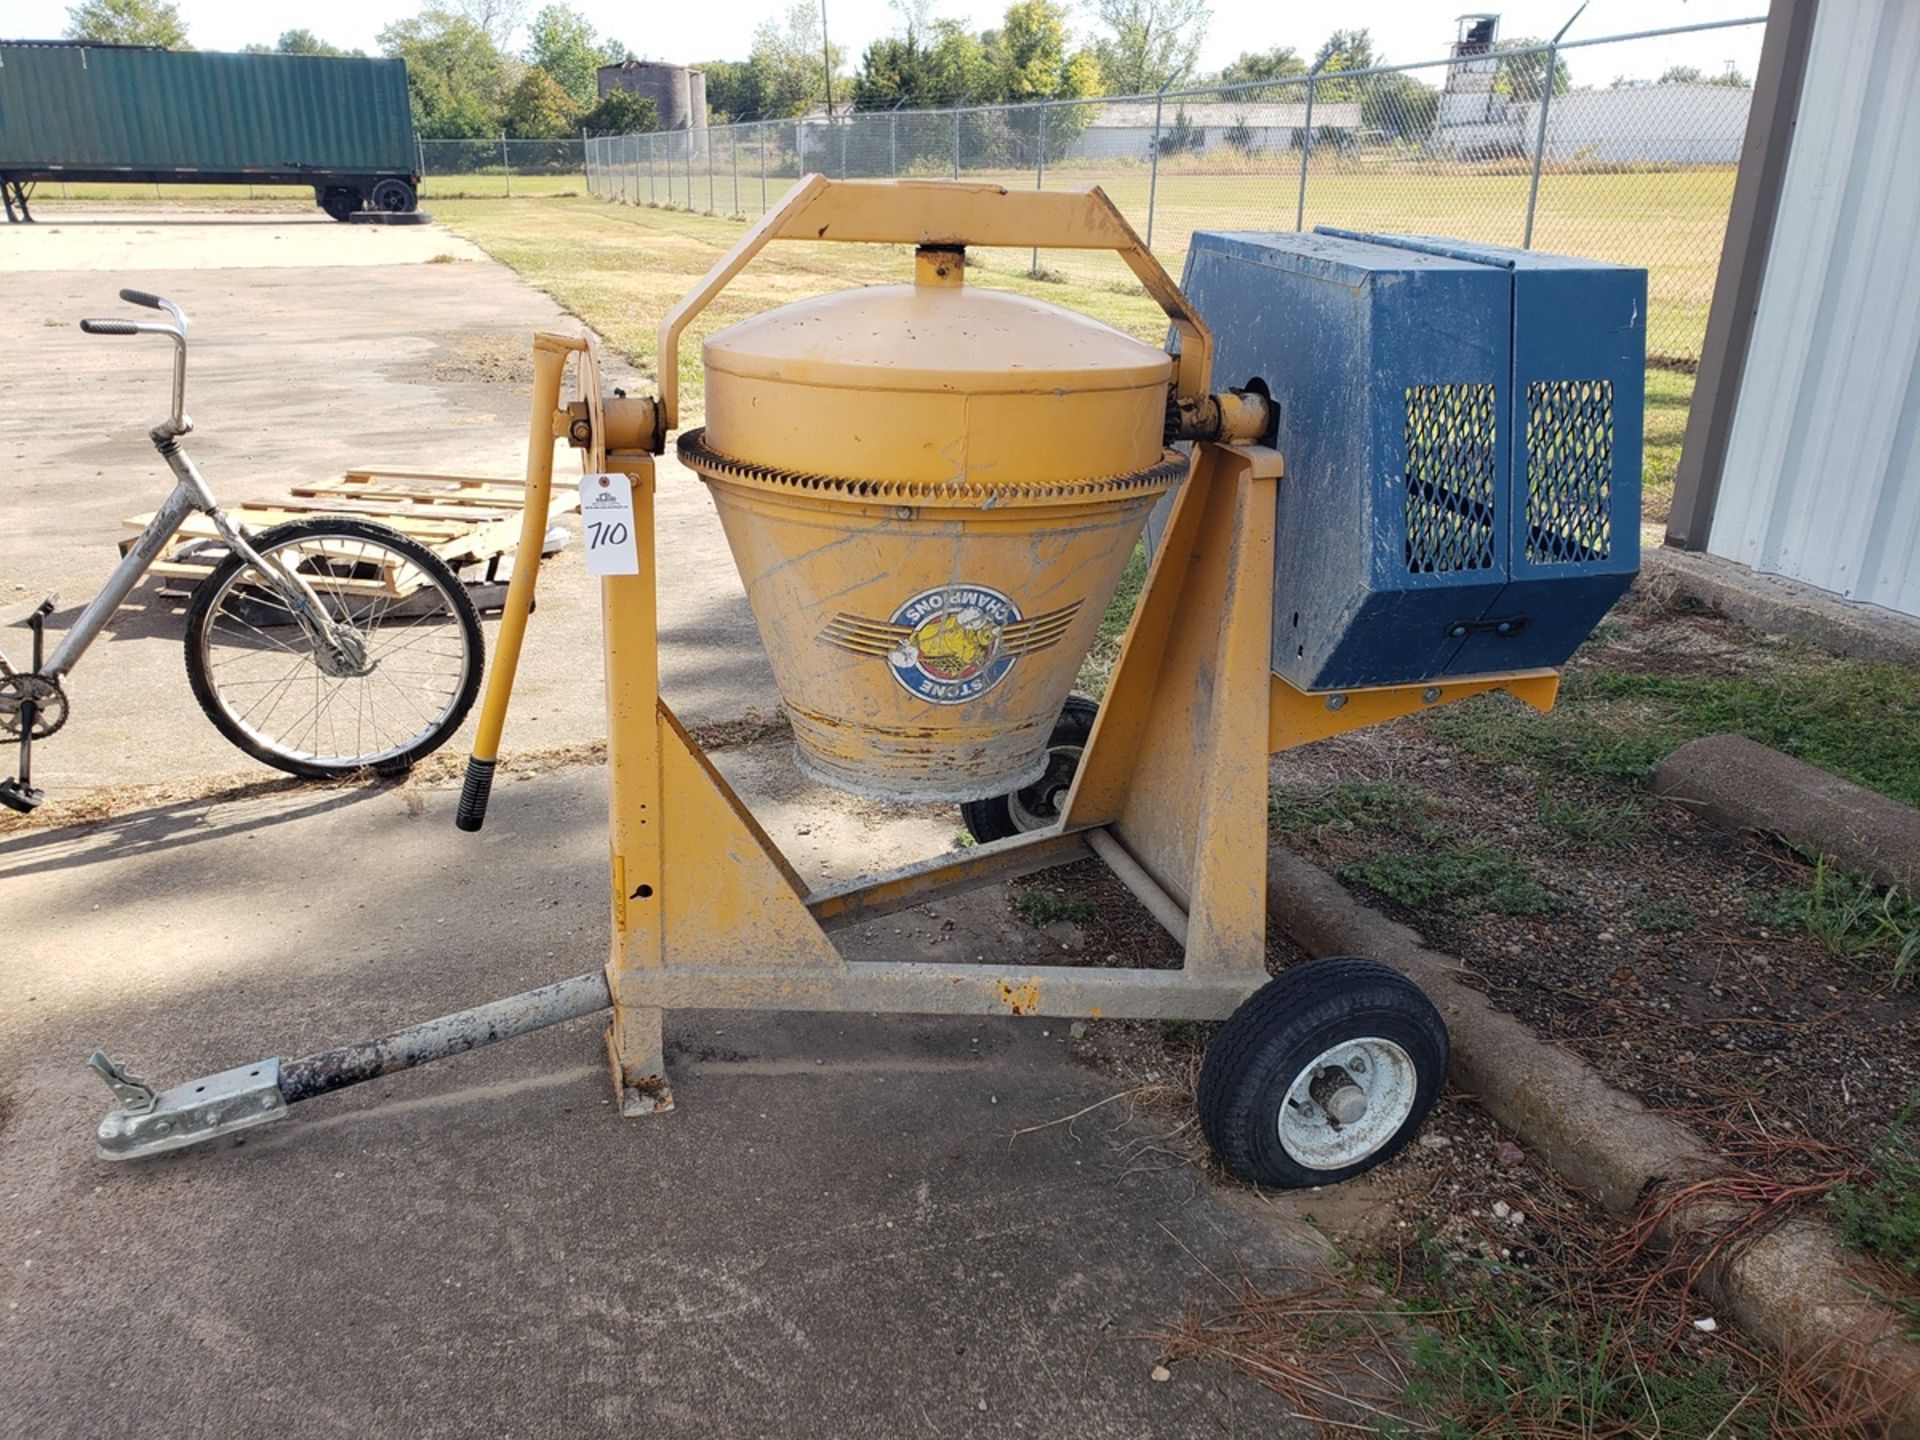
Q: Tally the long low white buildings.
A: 2